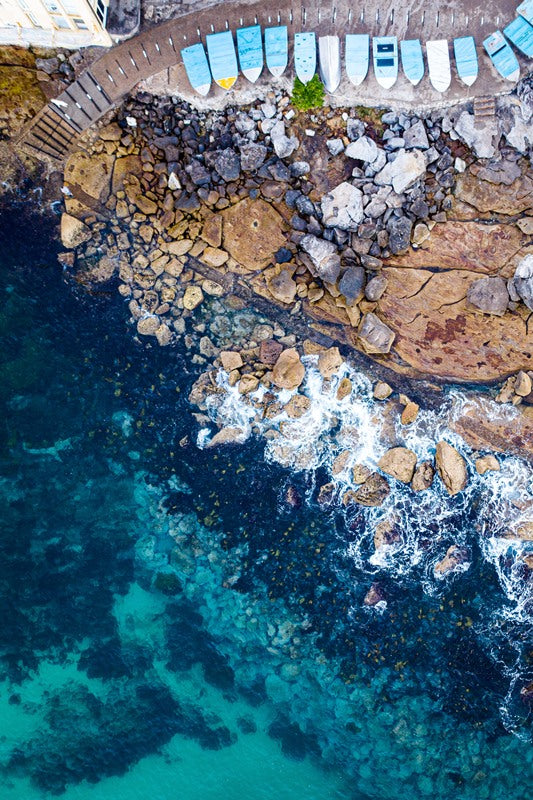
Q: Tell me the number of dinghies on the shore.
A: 14